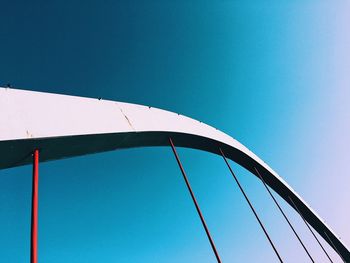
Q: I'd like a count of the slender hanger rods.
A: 6